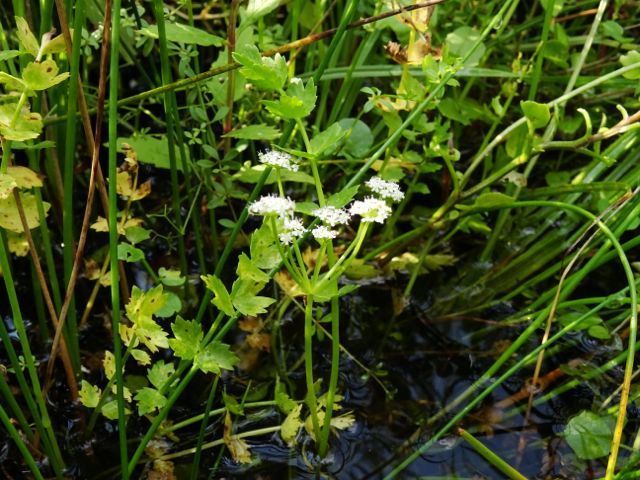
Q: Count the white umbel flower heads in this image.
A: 7